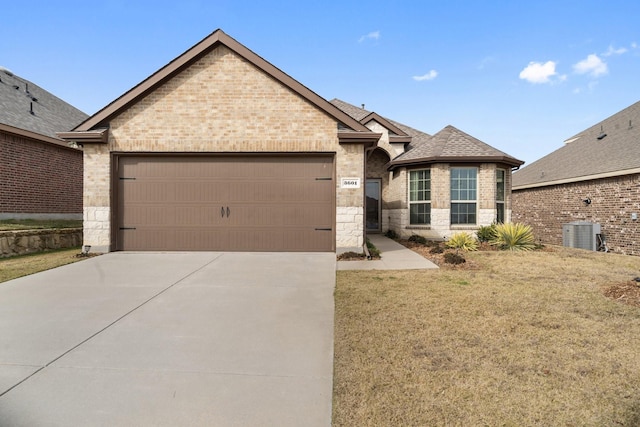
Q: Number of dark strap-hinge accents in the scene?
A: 4